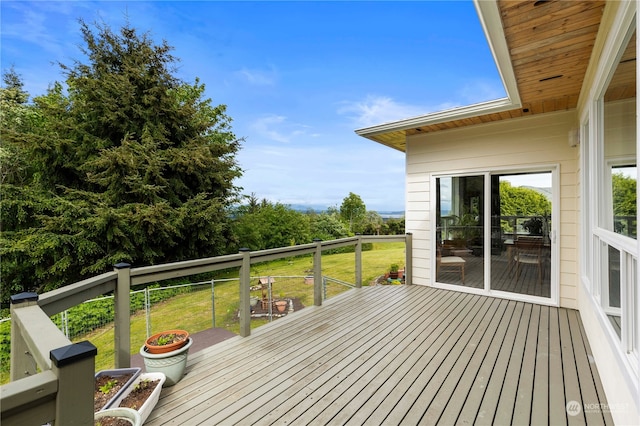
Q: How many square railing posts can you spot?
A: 7